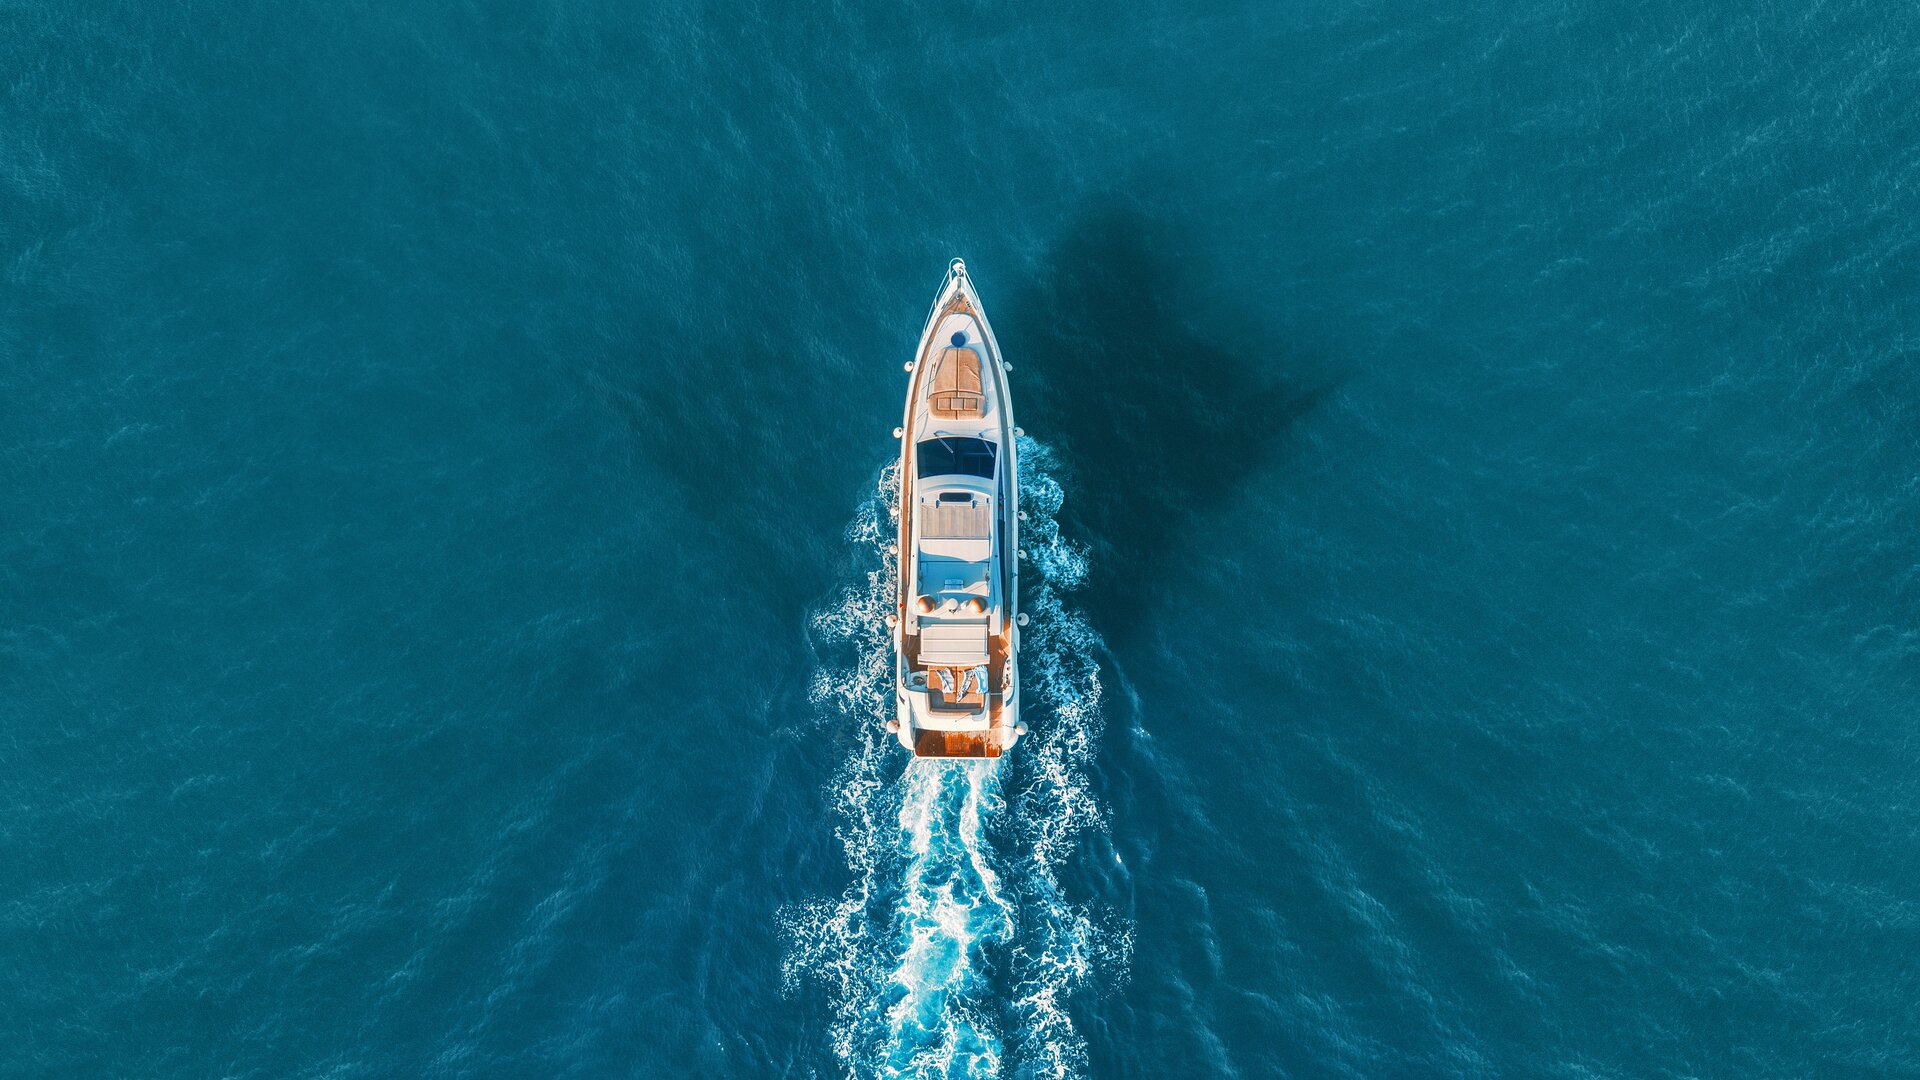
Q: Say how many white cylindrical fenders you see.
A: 12